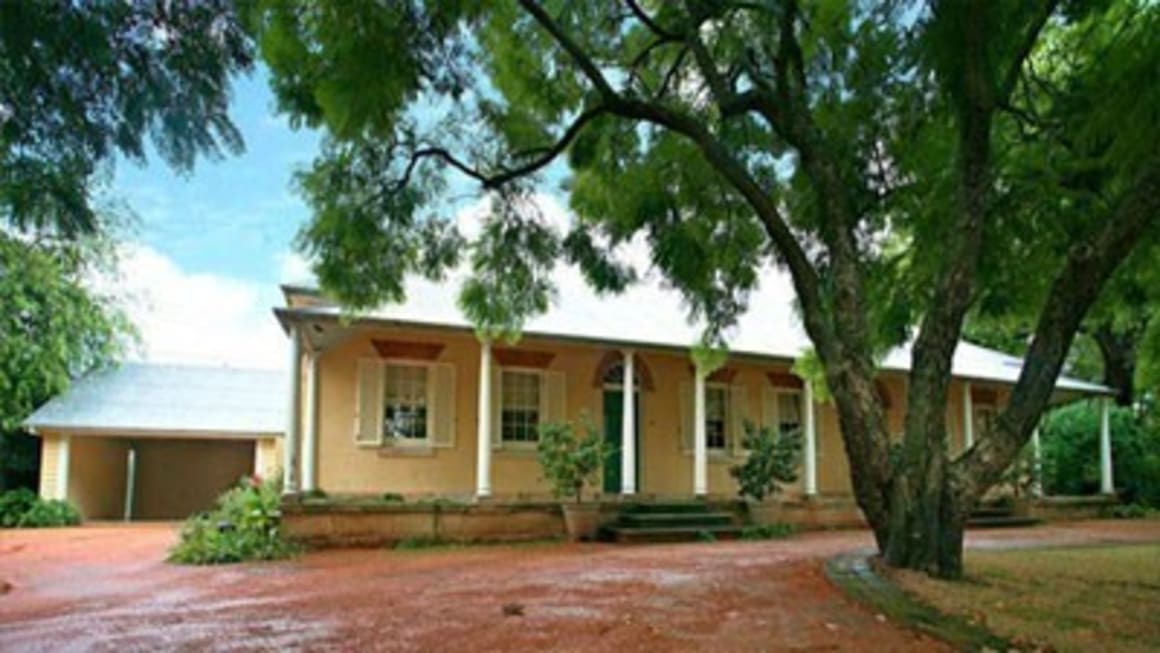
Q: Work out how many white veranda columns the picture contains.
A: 9